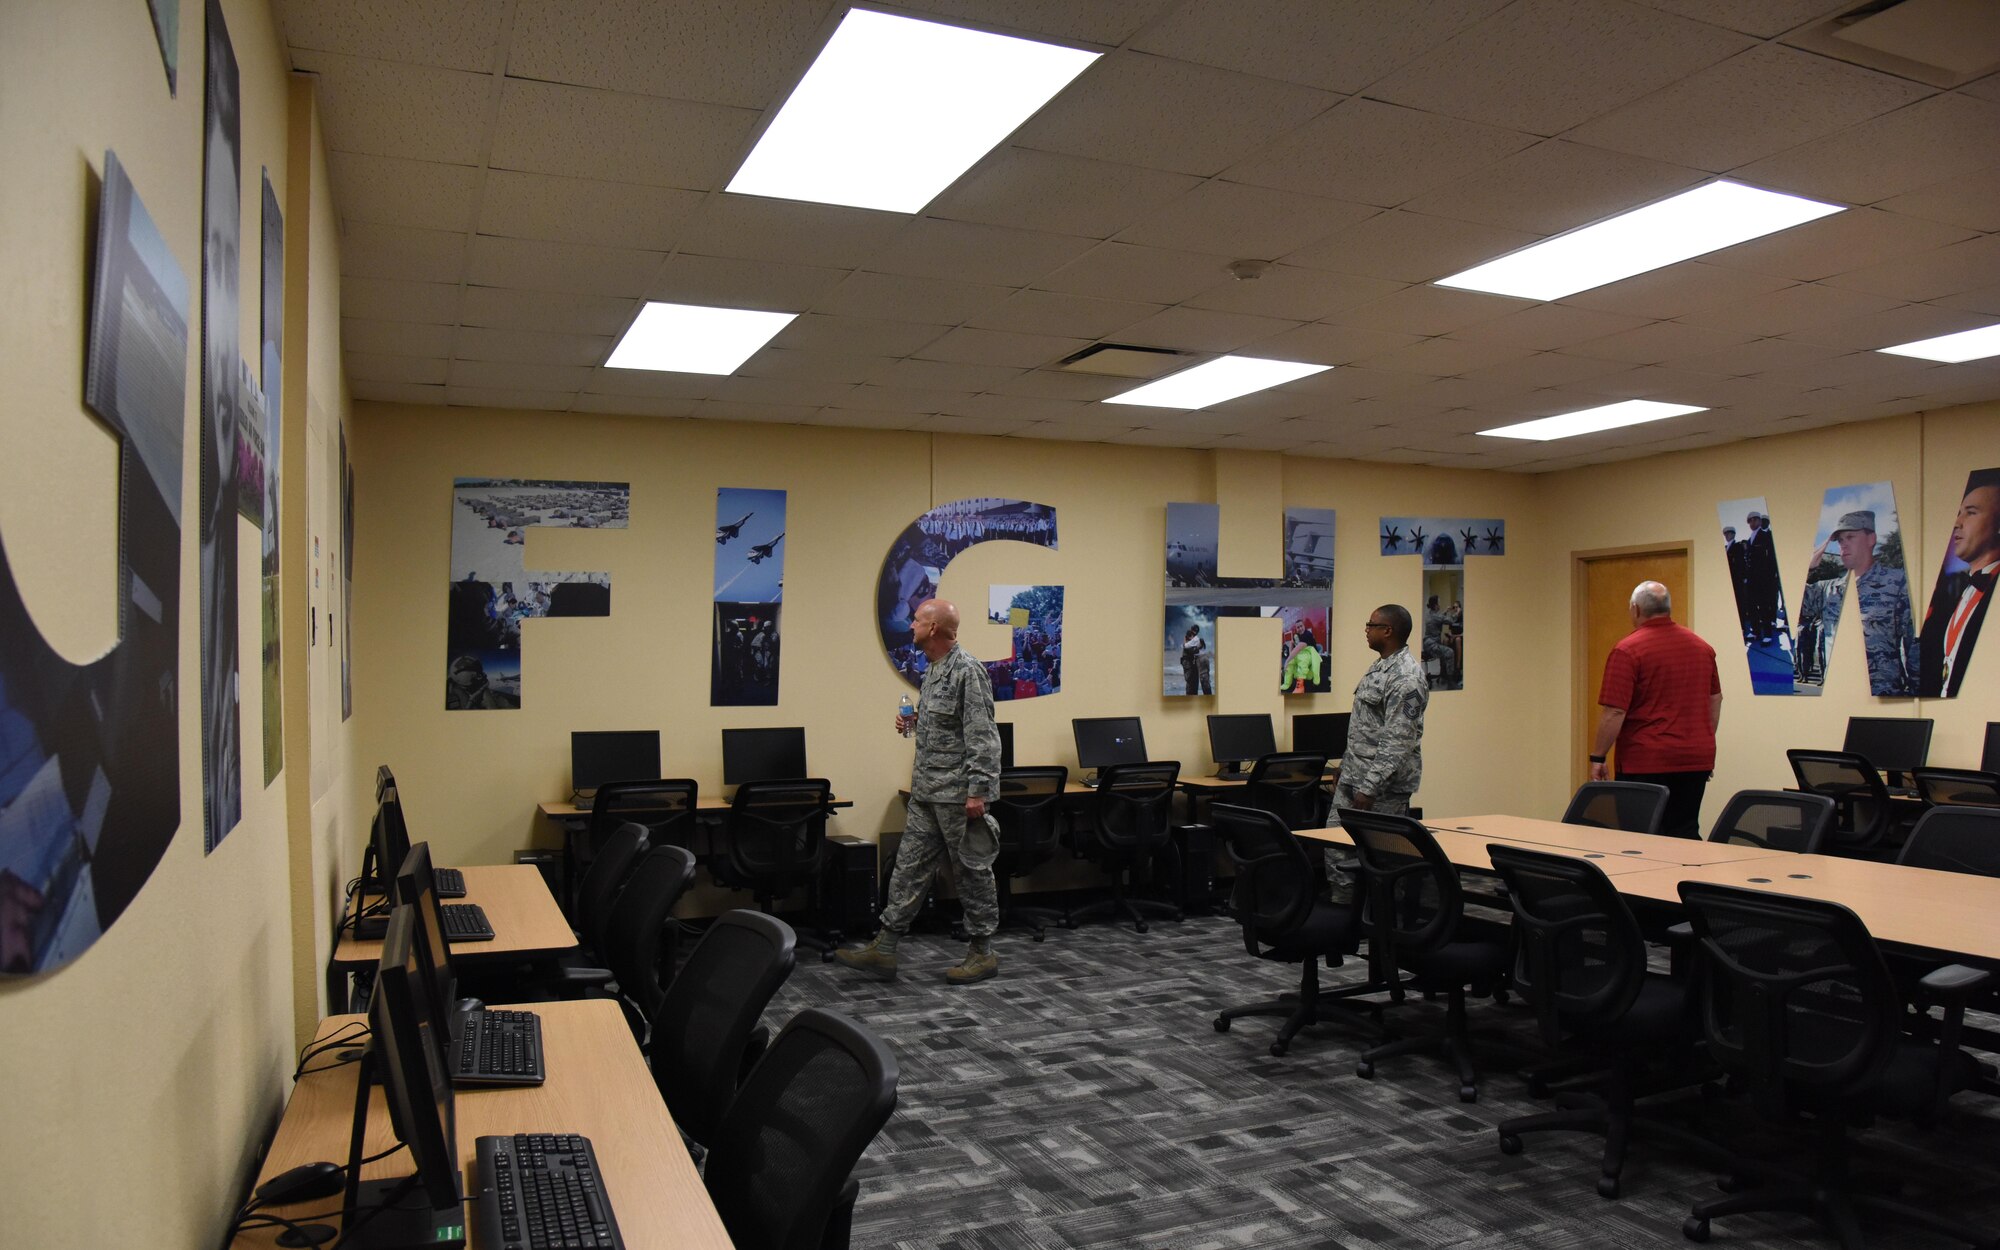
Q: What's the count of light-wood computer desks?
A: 6